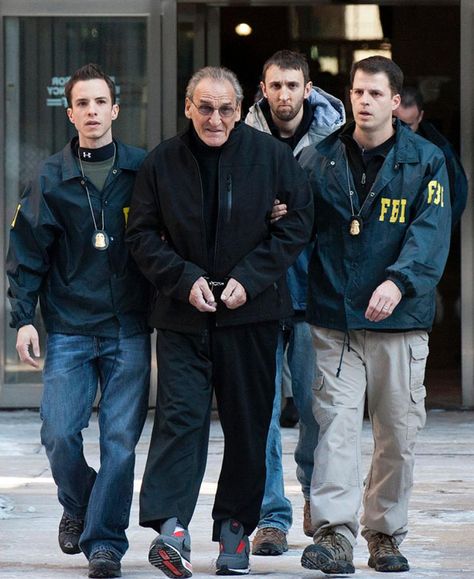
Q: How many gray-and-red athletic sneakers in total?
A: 2